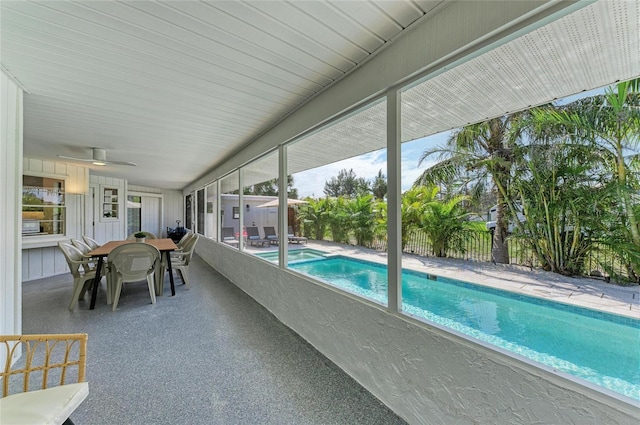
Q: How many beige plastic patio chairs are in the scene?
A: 8